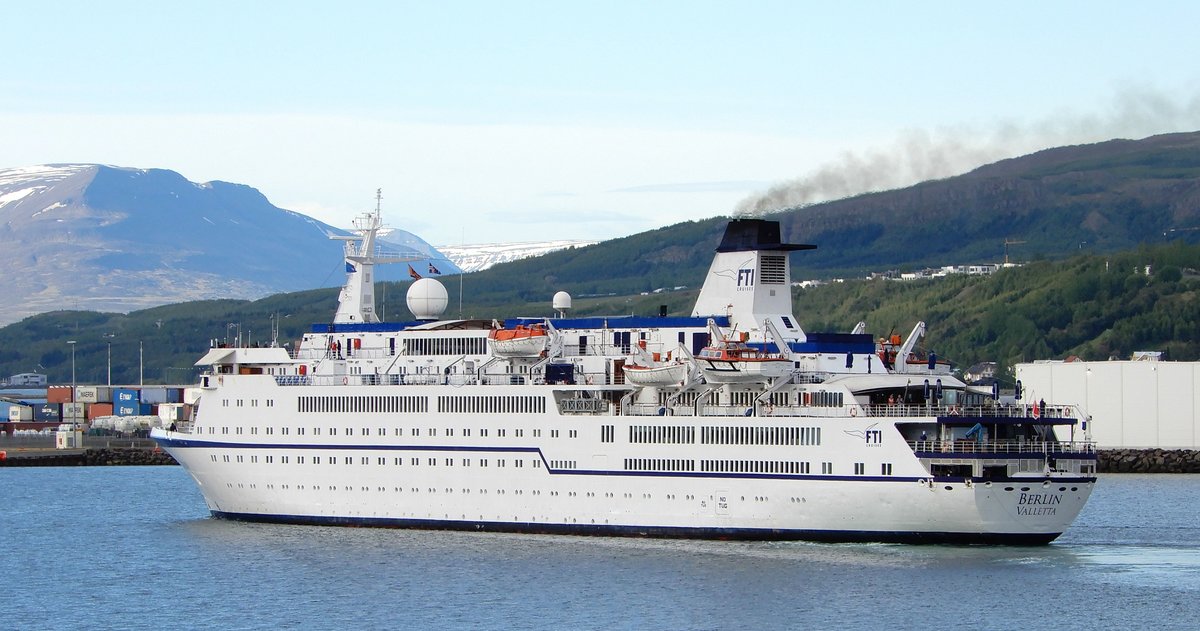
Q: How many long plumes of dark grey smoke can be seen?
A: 1